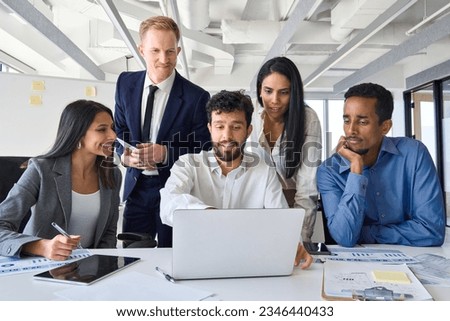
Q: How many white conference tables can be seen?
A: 1